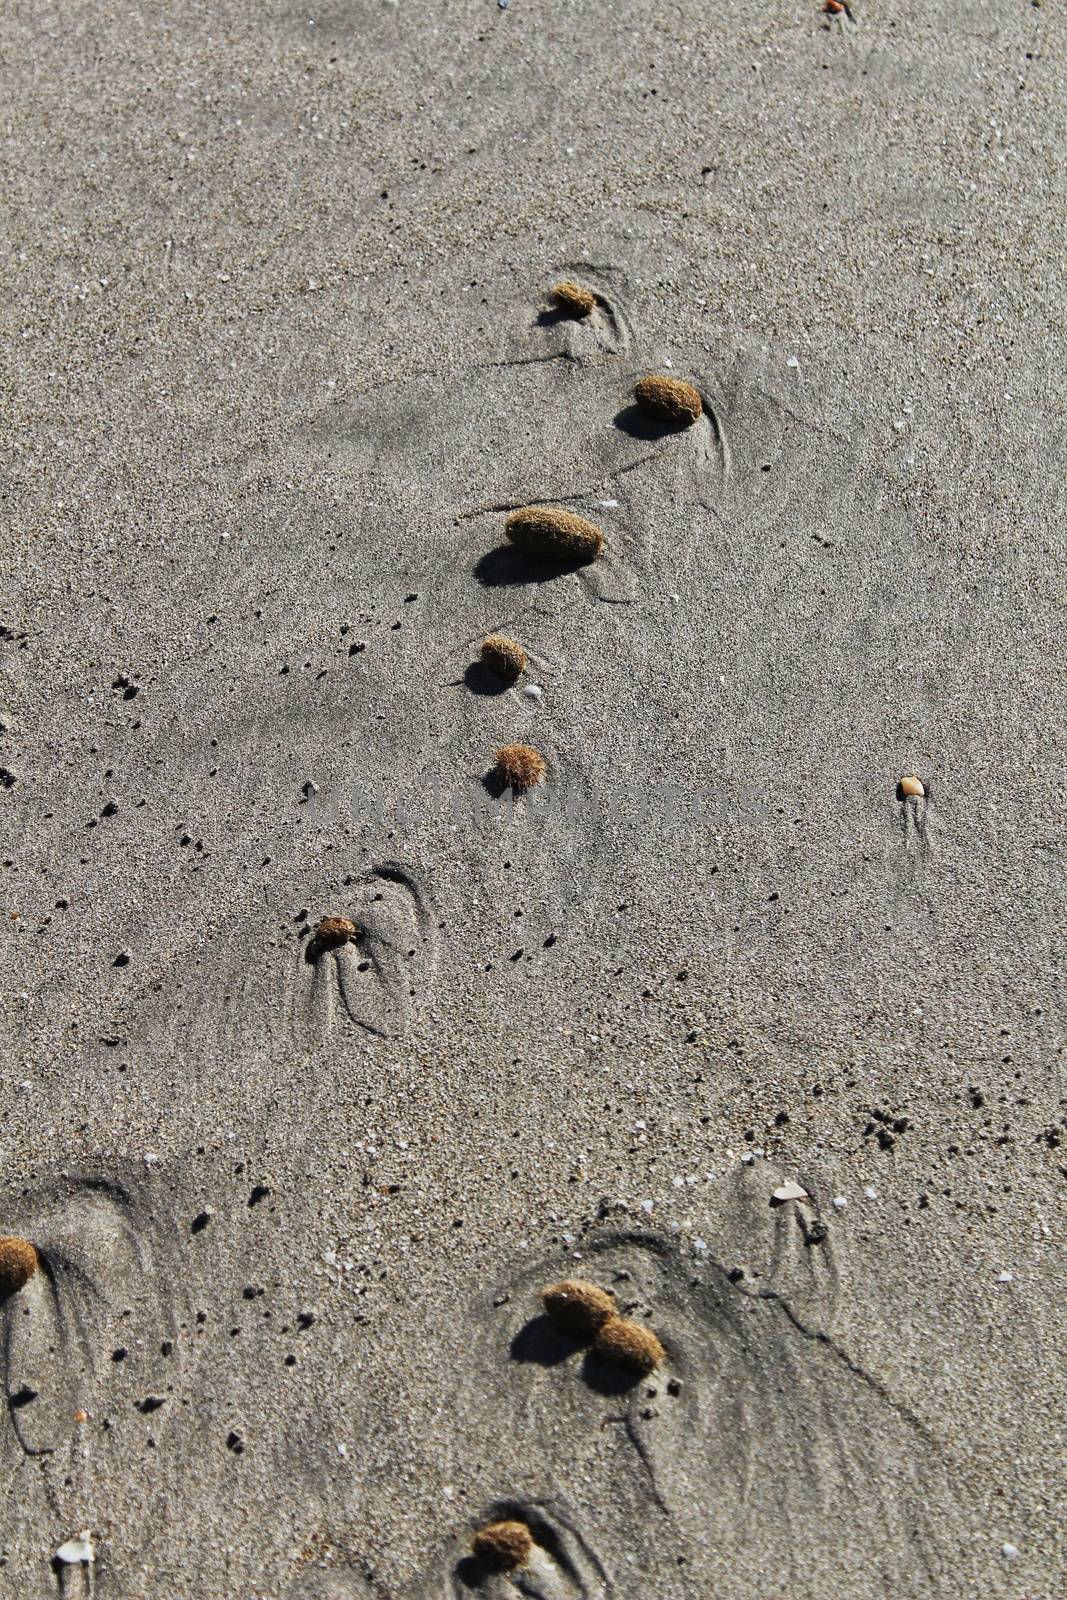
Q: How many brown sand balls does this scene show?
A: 10